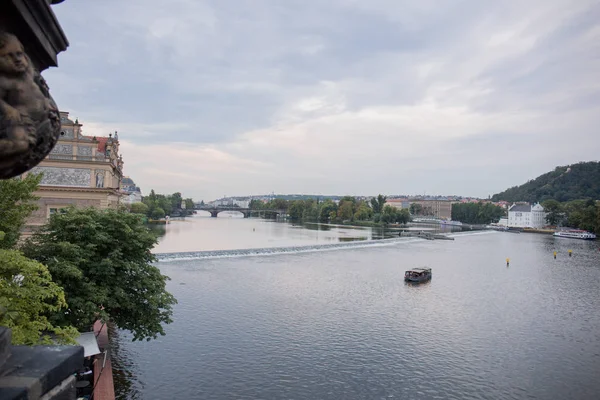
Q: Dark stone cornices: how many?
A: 1